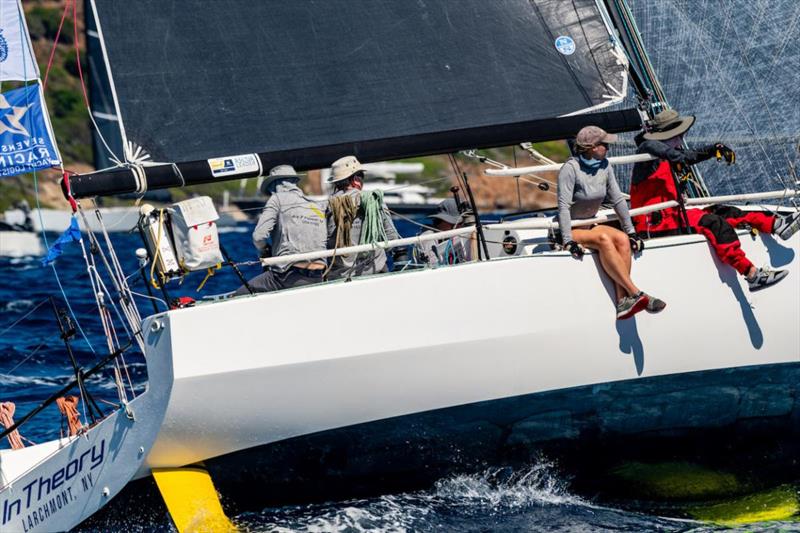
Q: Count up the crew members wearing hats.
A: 5